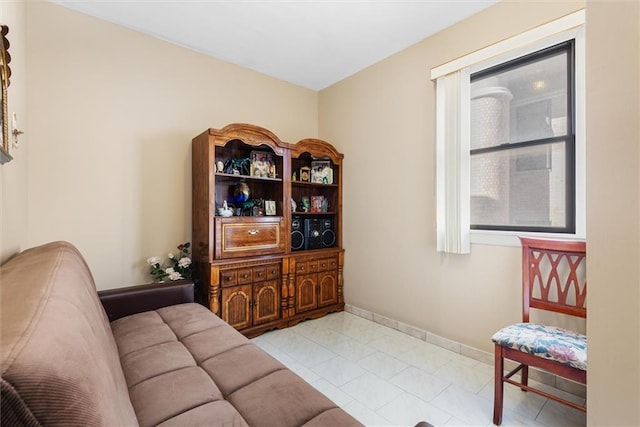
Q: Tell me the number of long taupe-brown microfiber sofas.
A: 1